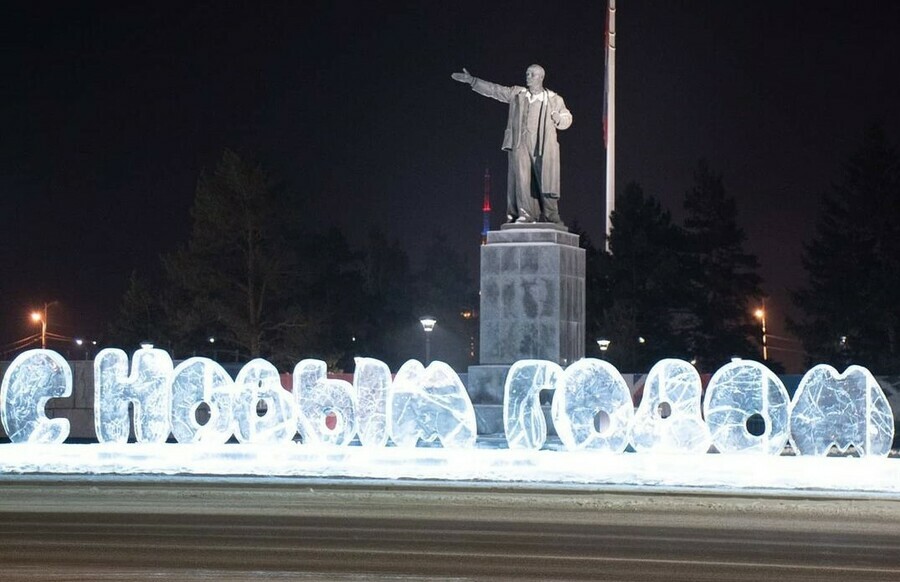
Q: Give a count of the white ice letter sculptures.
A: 11